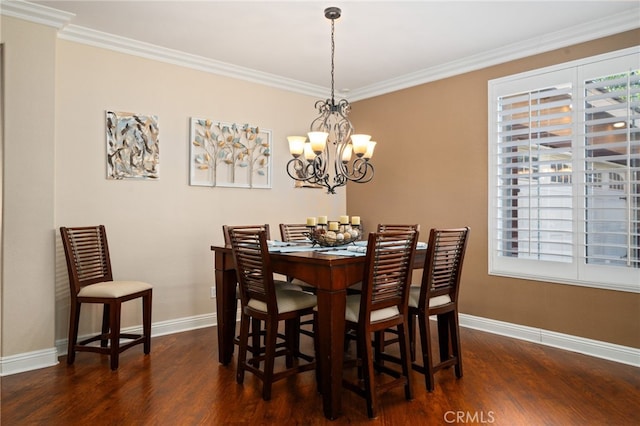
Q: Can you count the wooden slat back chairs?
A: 7